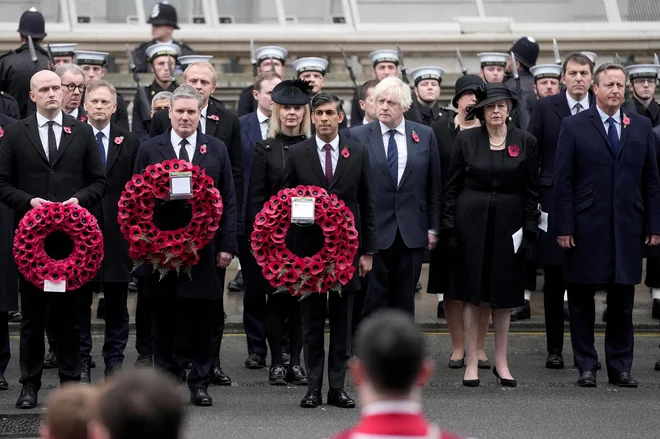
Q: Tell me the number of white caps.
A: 12